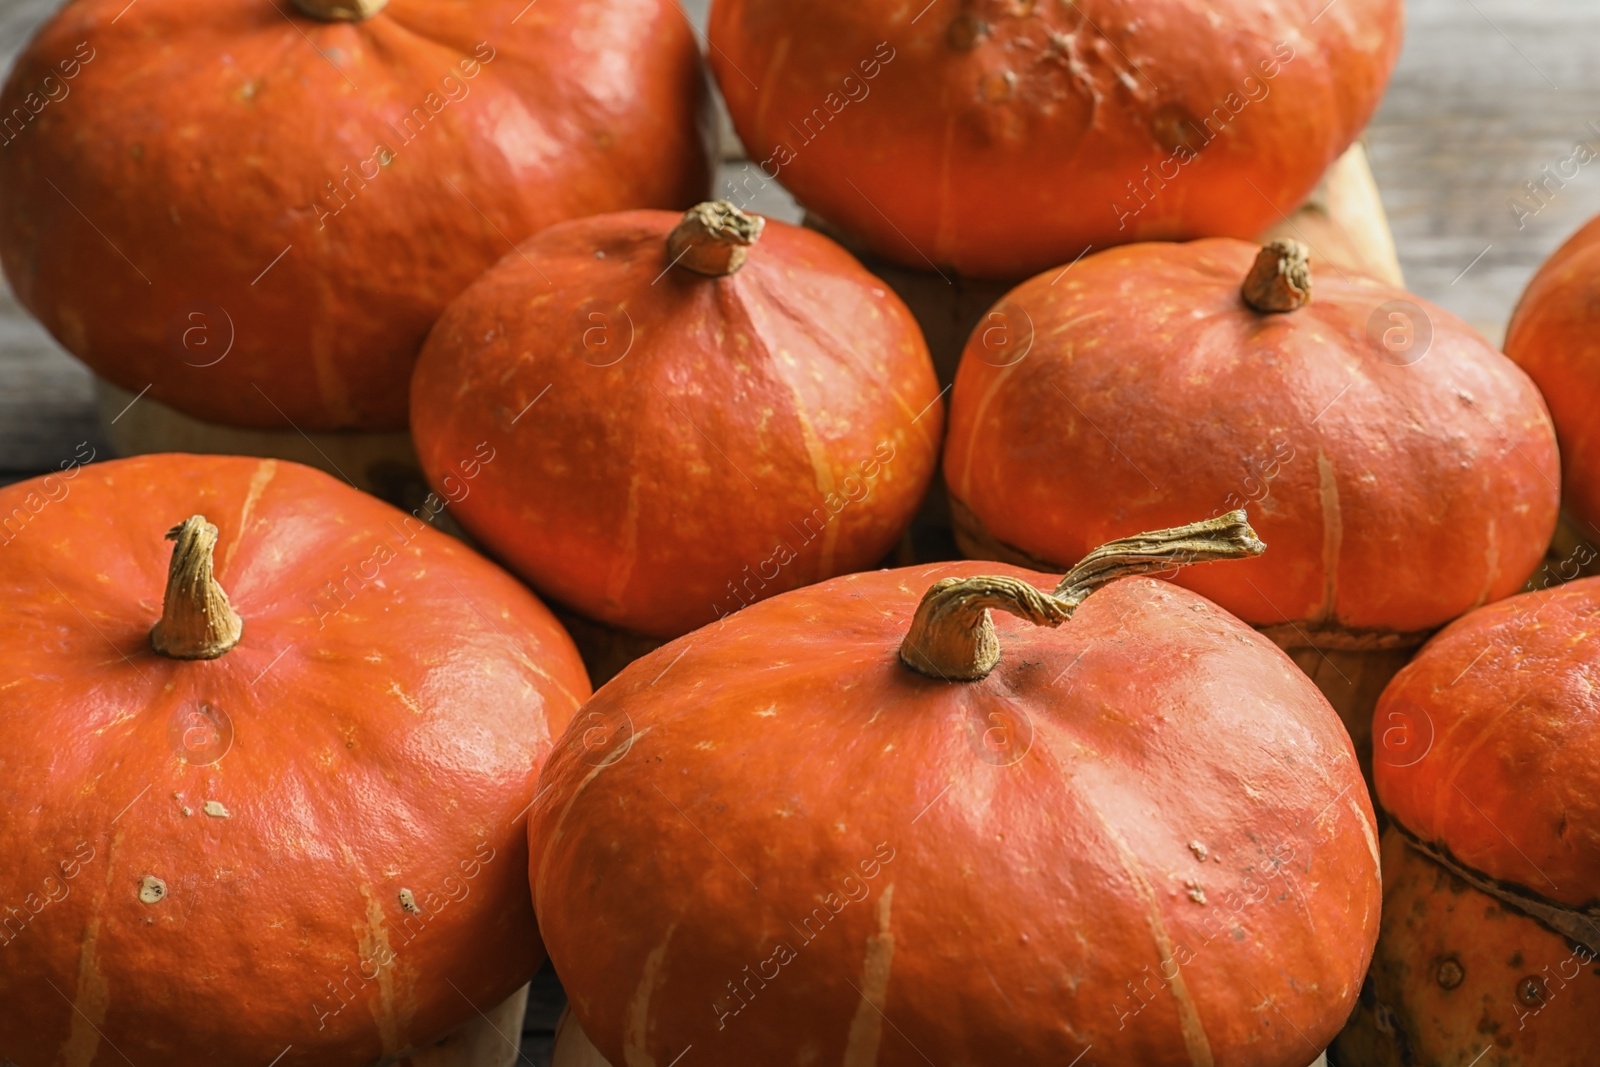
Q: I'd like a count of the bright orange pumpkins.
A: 8